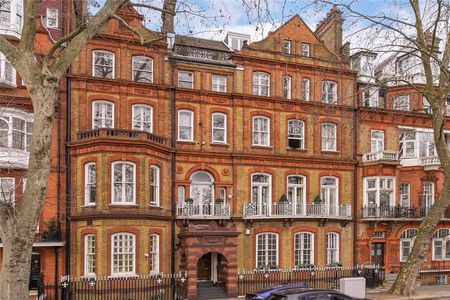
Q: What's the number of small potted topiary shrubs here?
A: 4